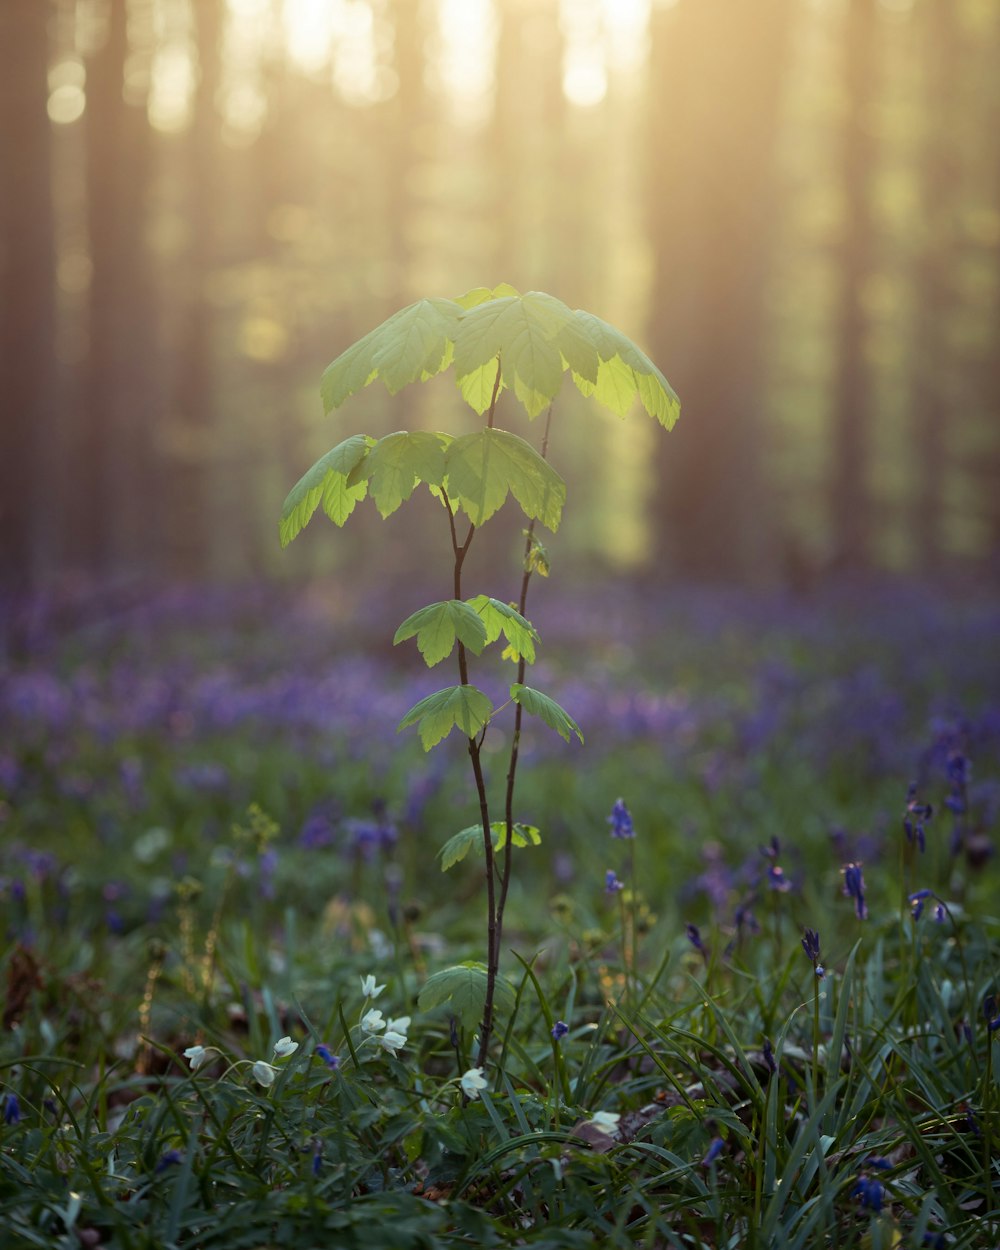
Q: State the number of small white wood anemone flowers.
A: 9